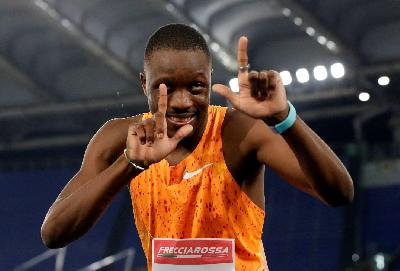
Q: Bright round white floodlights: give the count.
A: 7